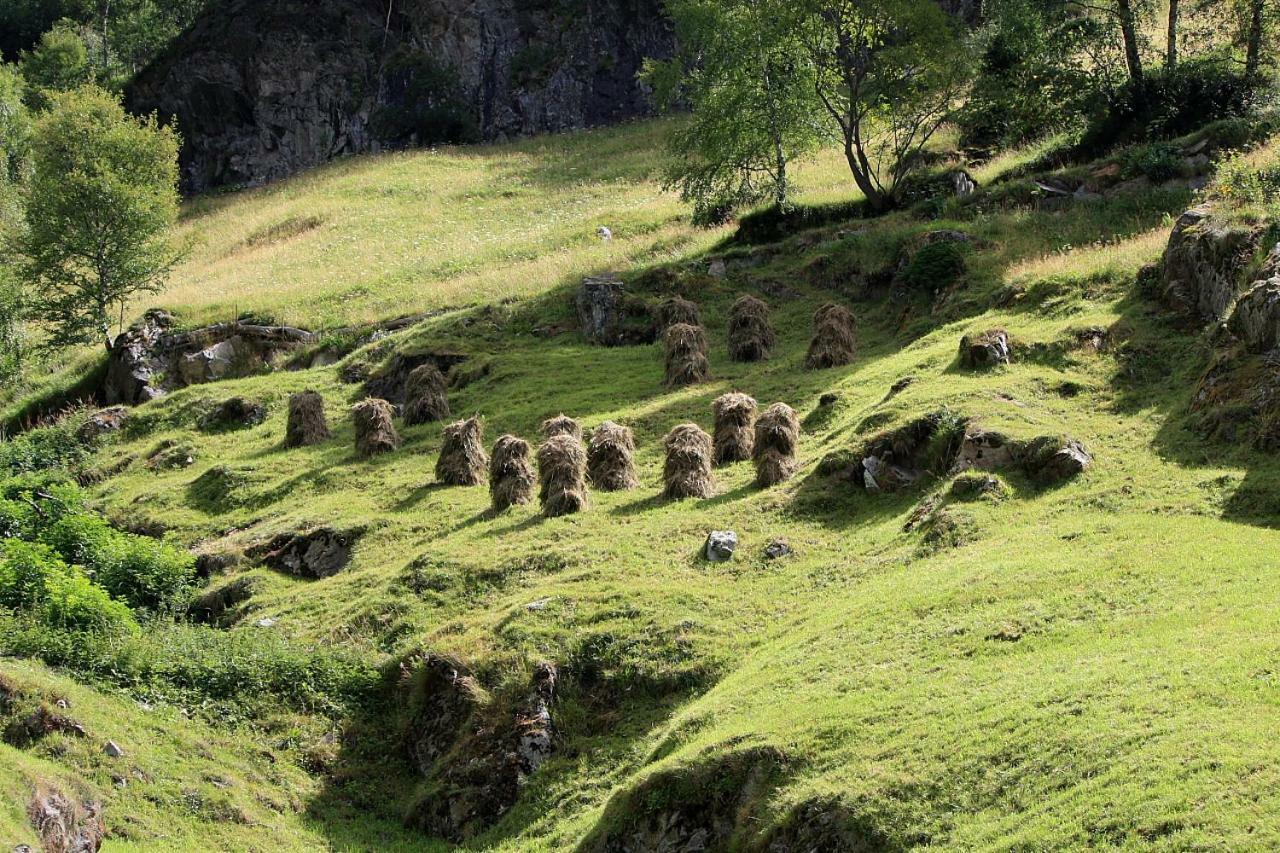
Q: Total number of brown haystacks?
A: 15